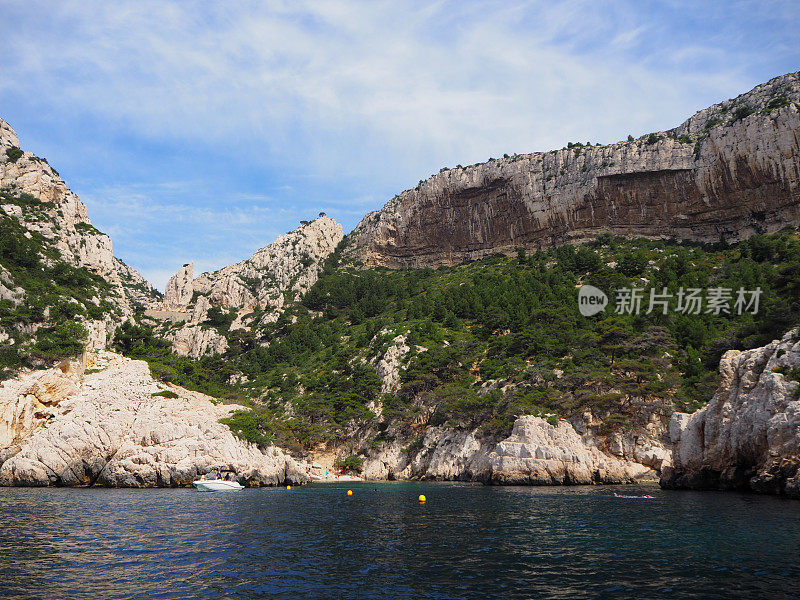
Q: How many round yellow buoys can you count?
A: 3